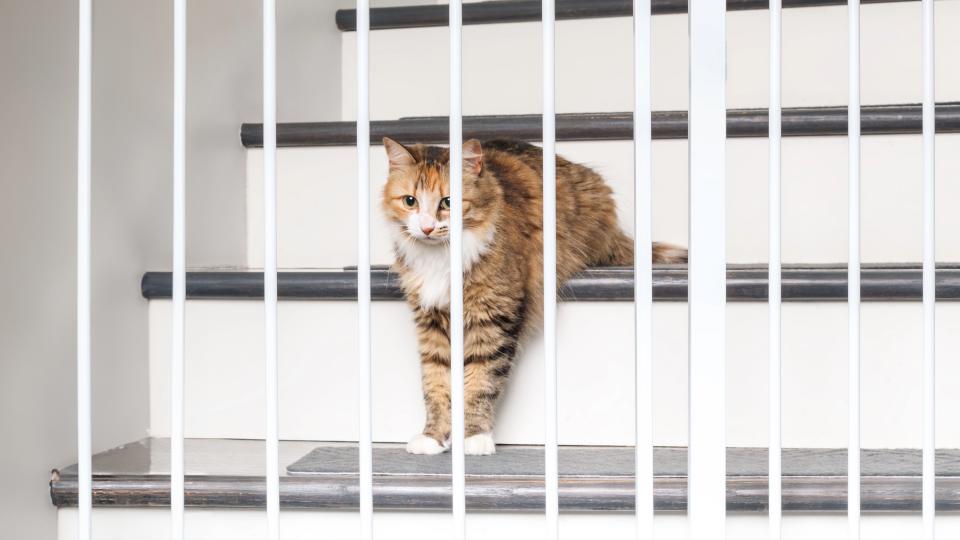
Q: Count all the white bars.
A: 11